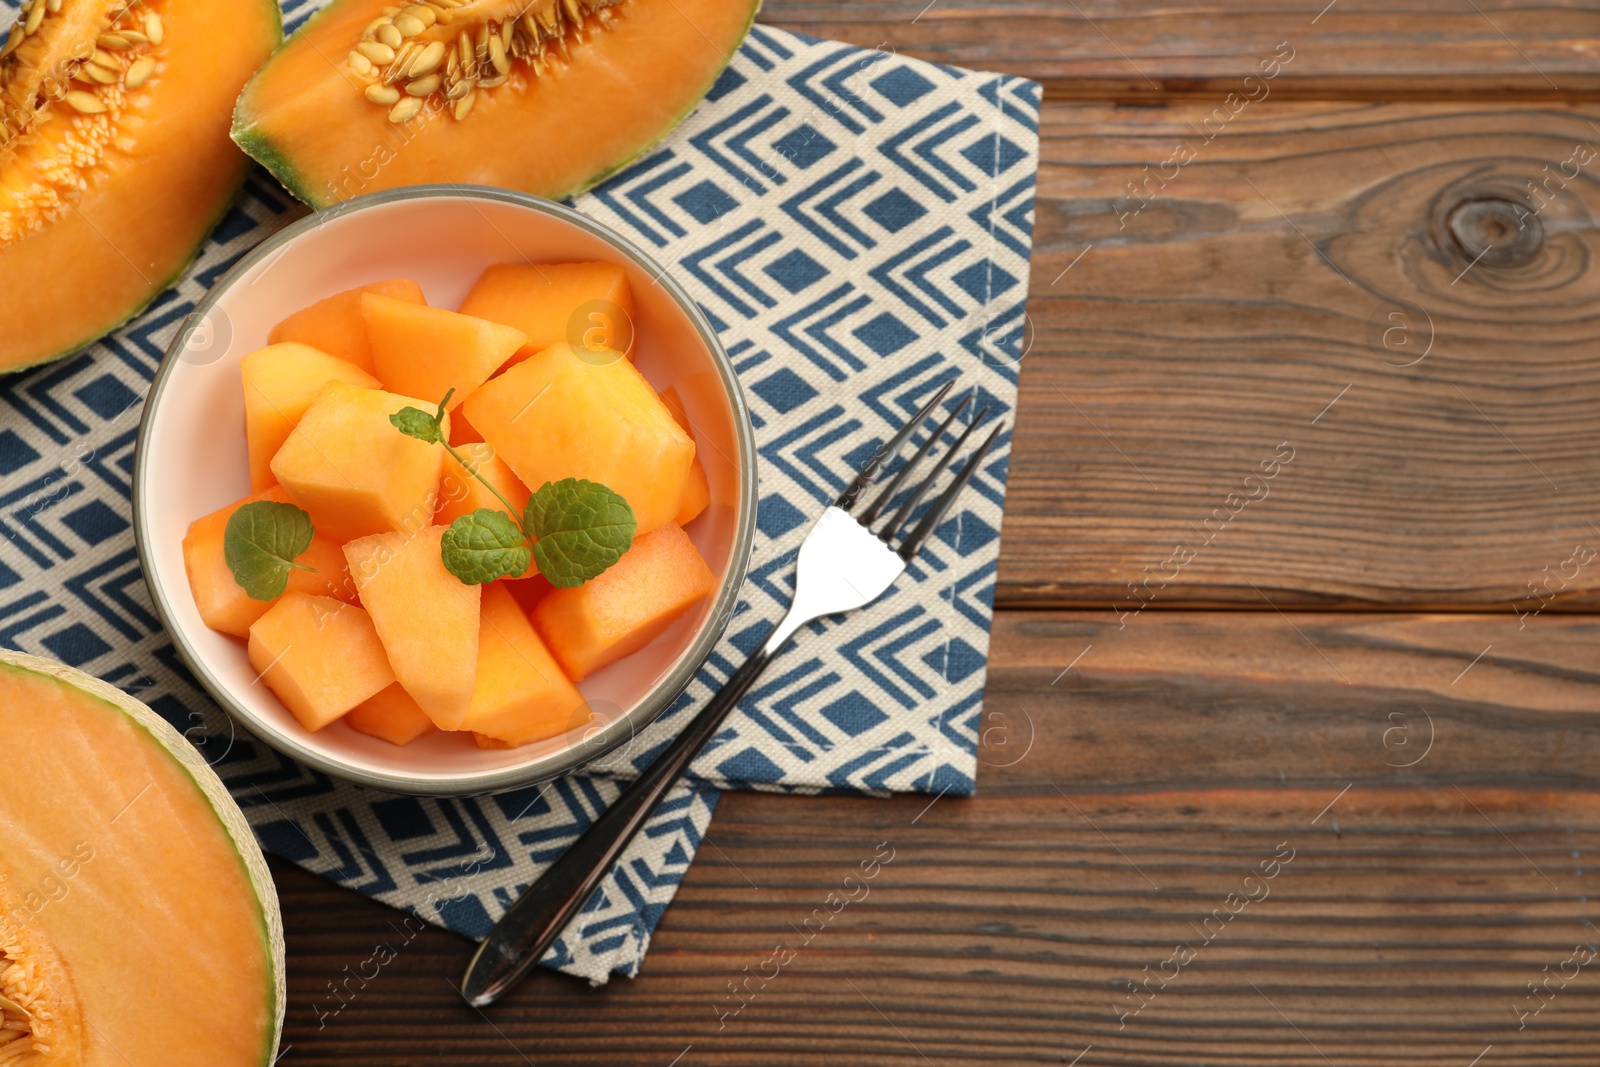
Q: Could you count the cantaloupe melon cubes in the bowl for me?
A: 14